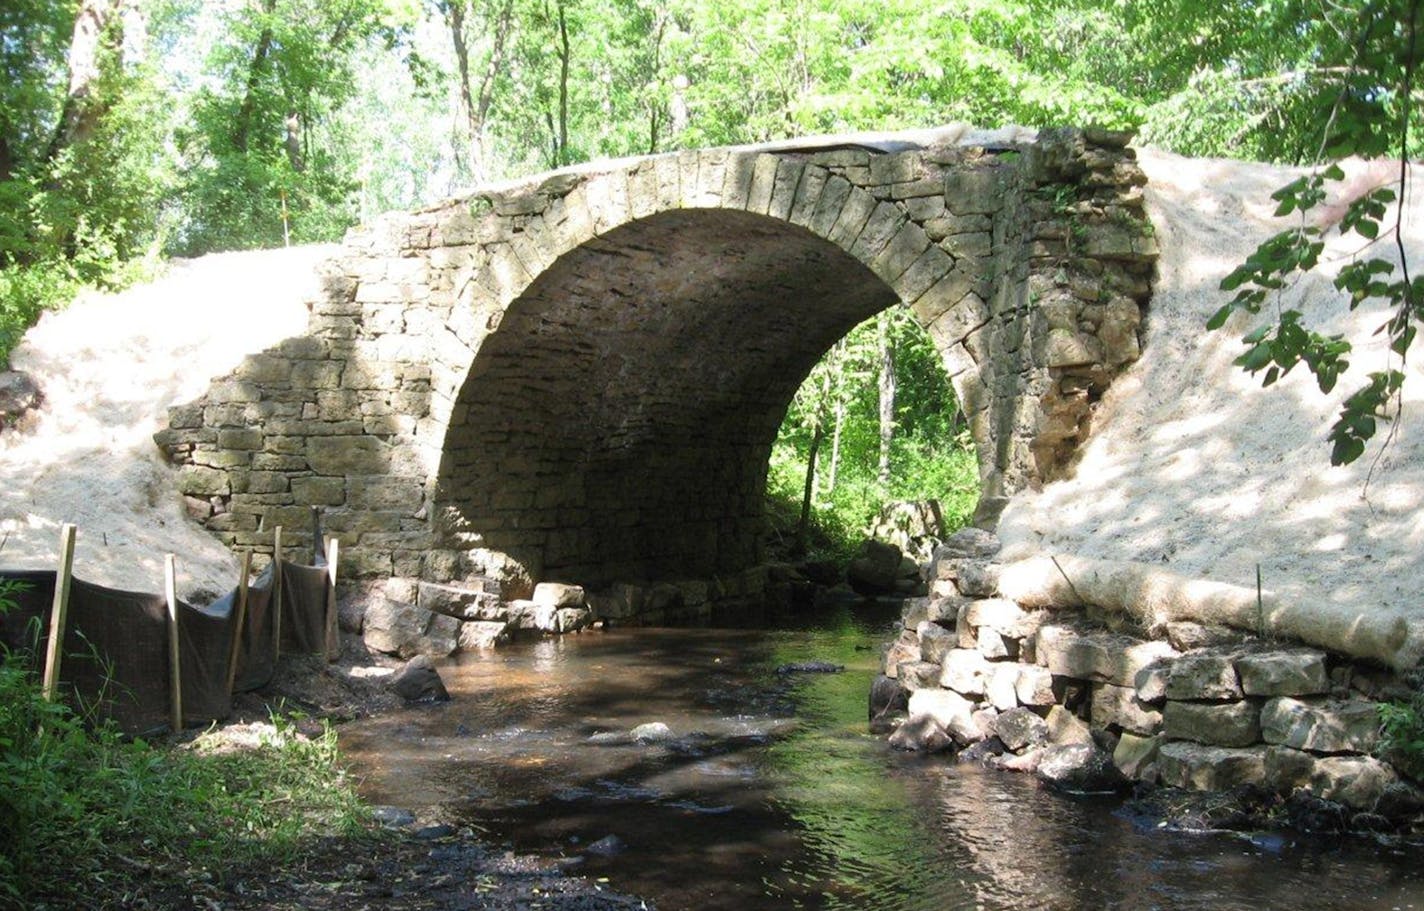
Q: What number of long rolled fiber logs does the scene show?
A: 1